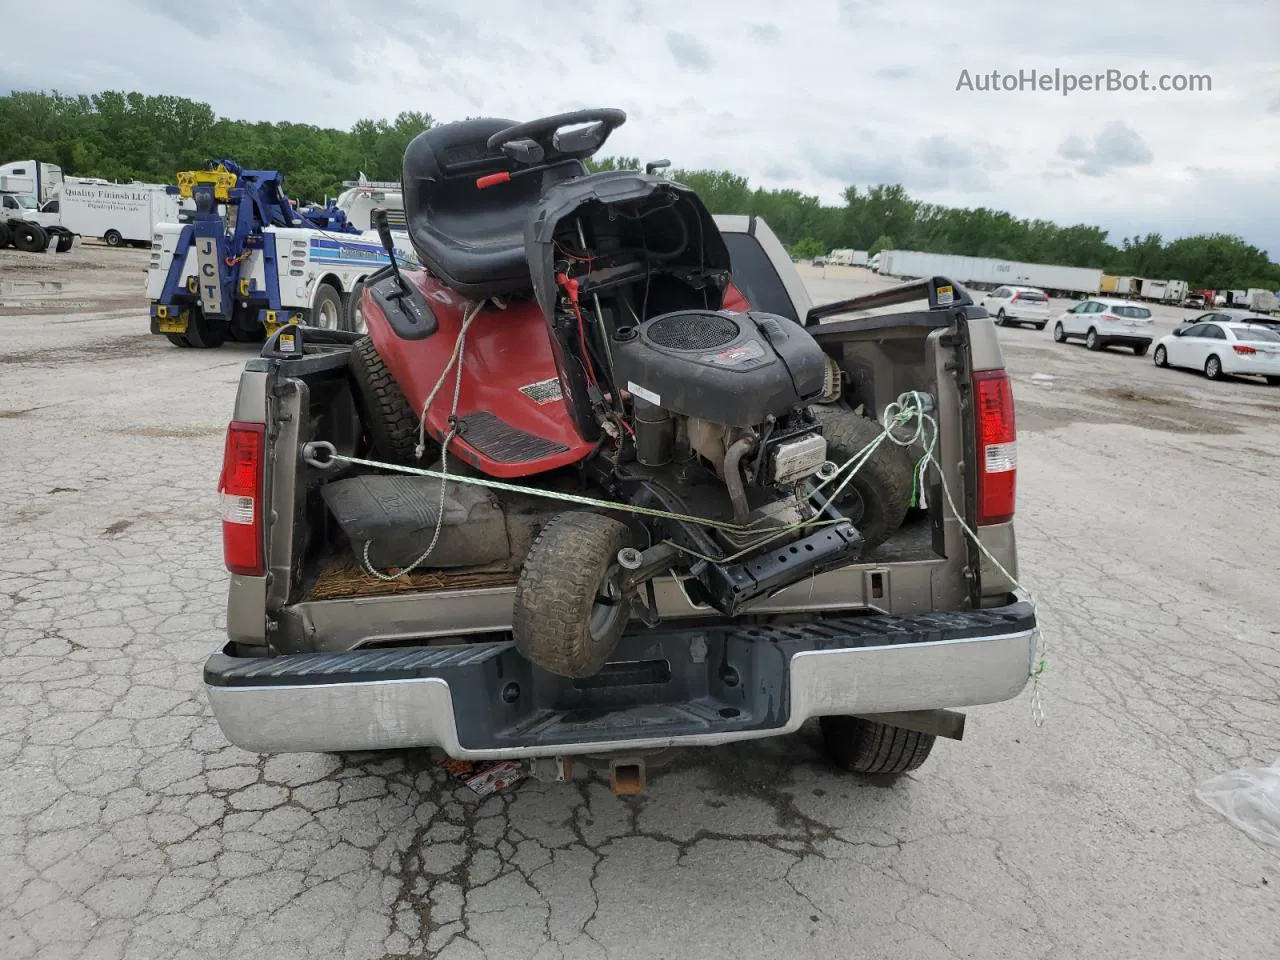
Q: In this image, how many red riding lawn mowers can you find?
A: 1